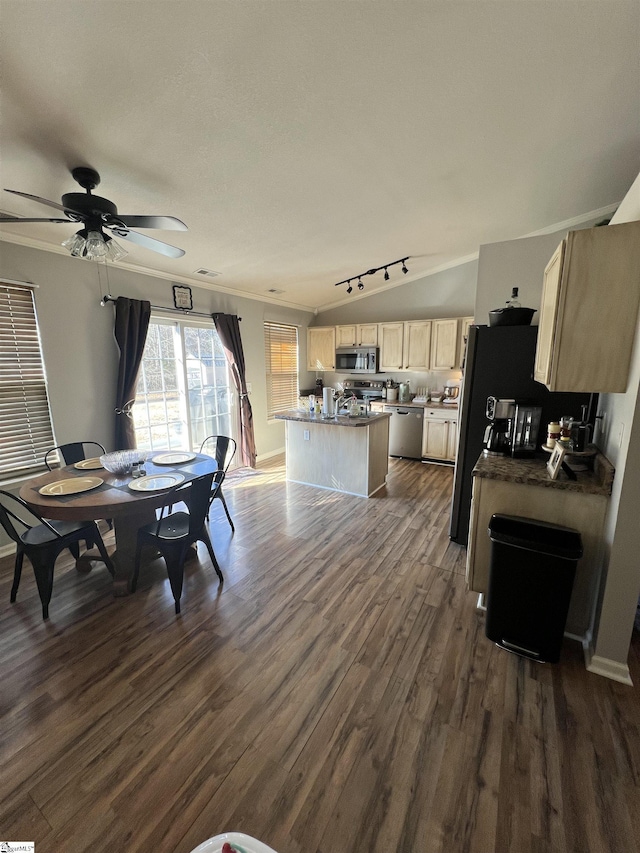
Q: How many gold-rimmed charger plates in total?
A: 4